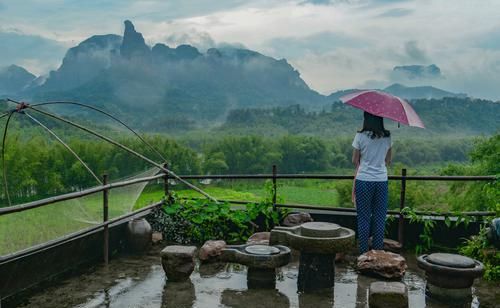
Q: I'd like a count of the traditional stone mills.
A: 3